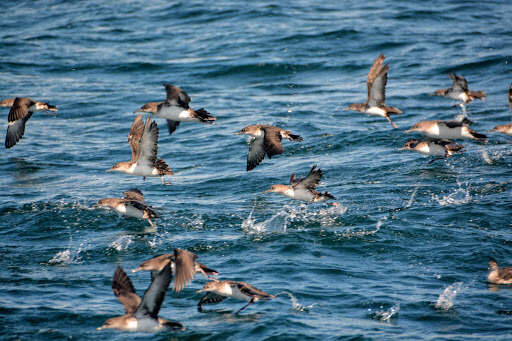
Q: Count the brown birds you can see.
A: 15